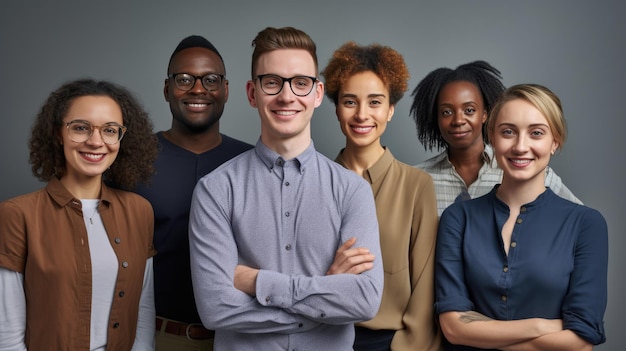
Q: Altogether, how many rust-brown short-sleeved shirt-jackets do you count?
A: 1